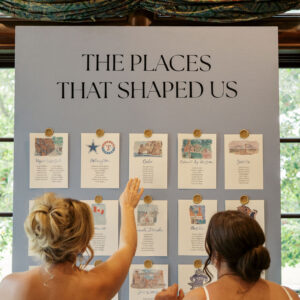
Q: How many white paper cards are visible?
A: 15